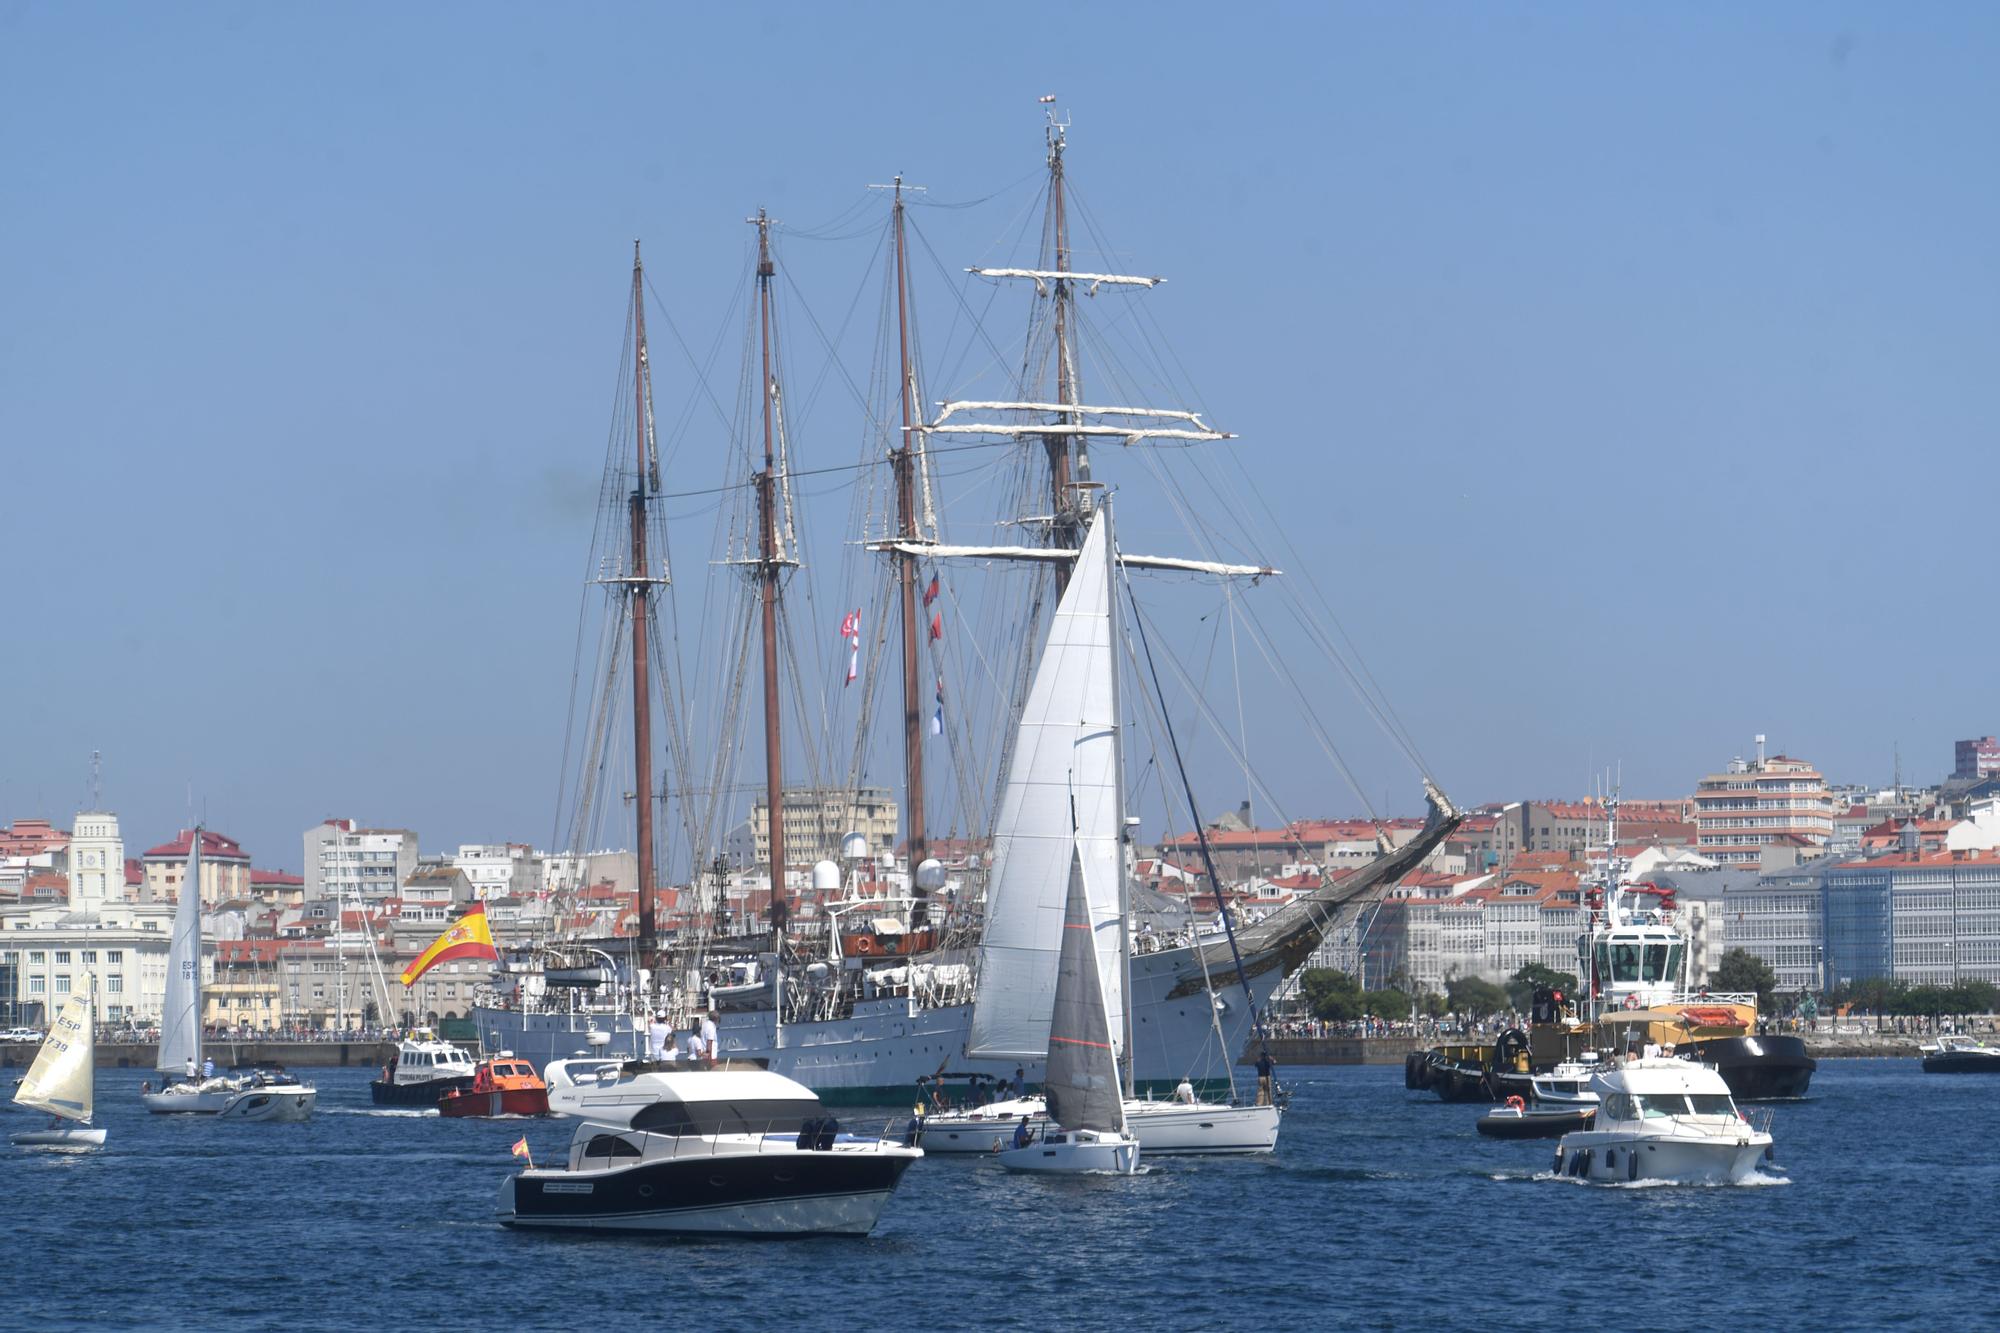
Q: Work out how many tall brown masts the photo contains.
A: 4